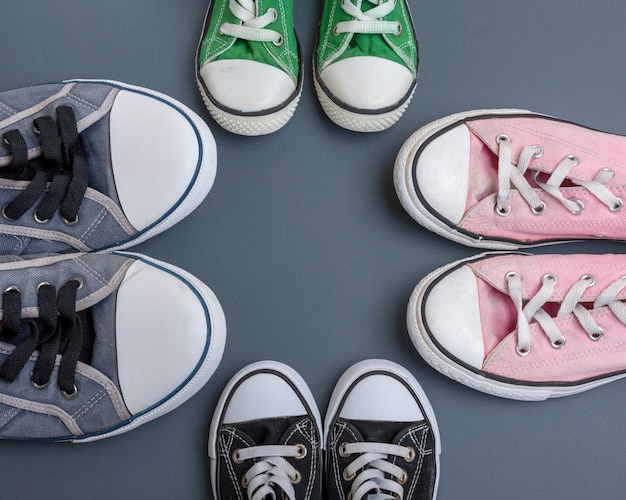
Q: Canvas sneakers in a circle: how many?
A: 8